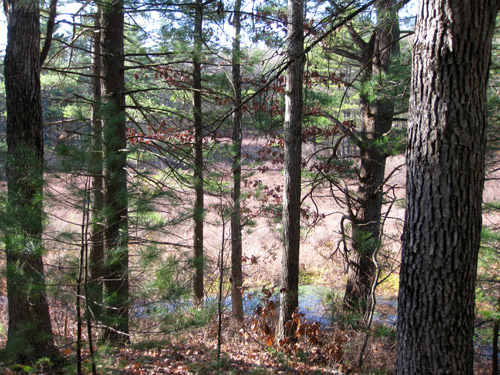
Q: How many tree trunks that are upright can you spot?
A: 8